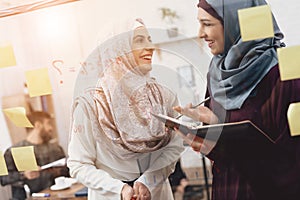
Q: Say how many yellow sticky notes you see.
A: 8